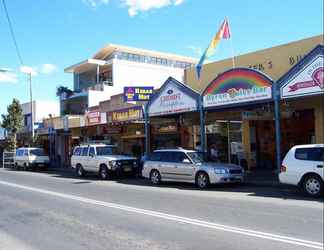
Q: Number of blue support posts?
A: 3